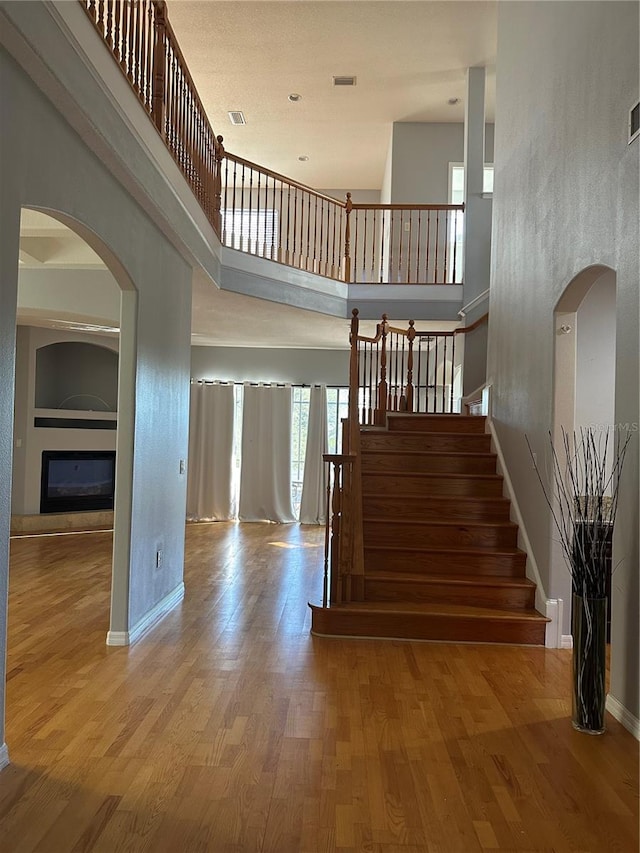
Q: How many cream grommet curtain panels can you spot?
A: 3